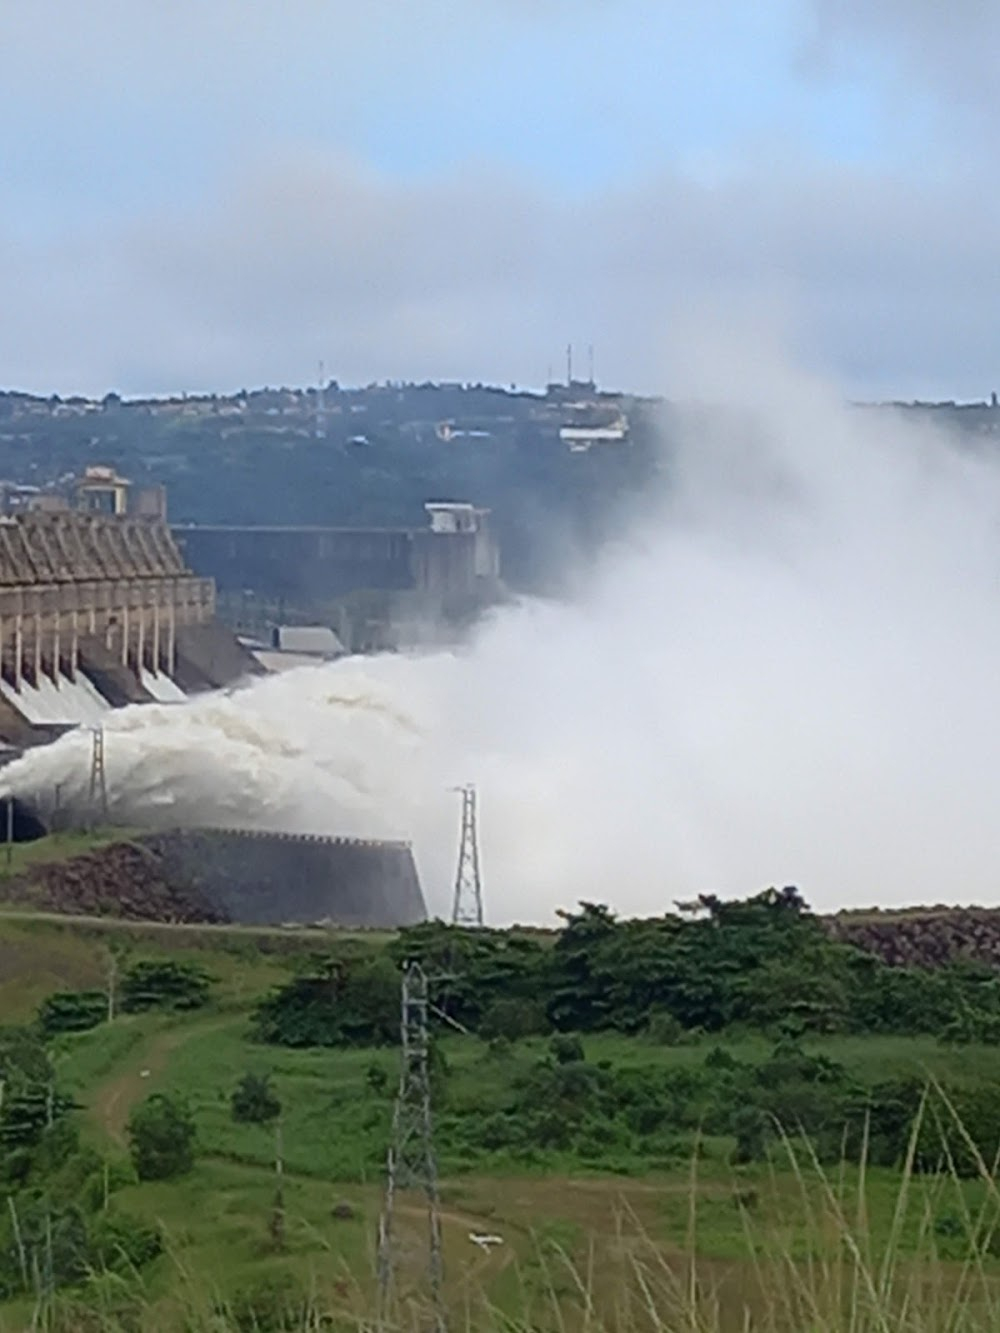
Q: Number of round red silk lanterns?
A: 0